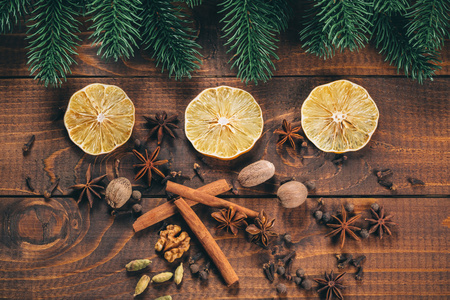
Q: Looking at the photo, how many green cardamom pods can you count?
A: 5